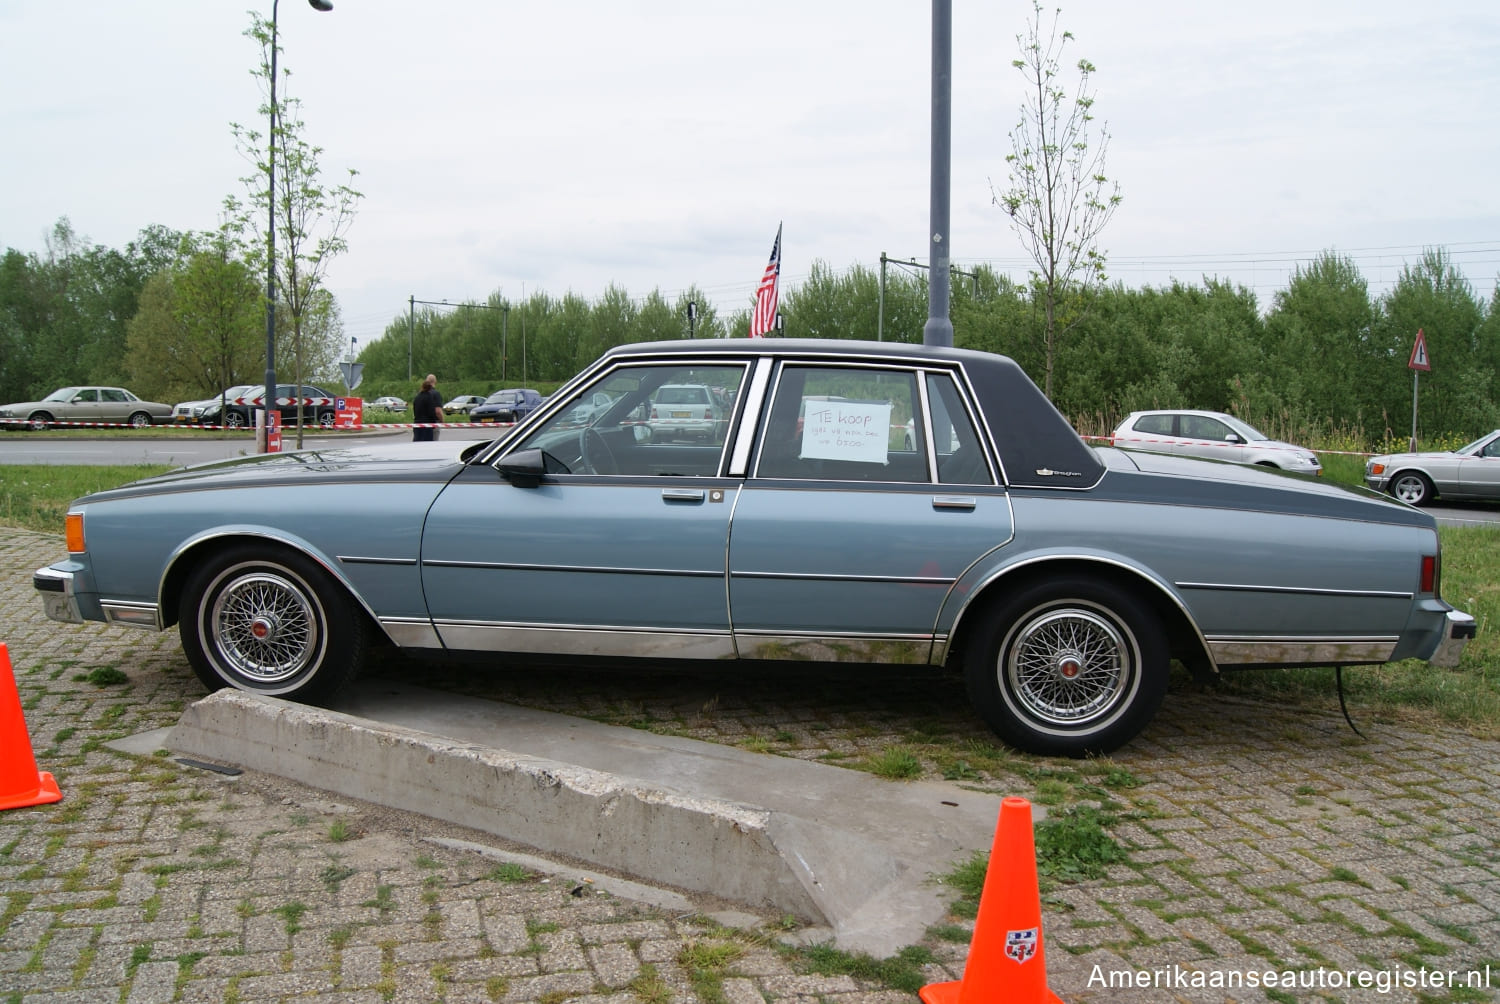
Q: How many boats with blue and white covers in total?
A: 0